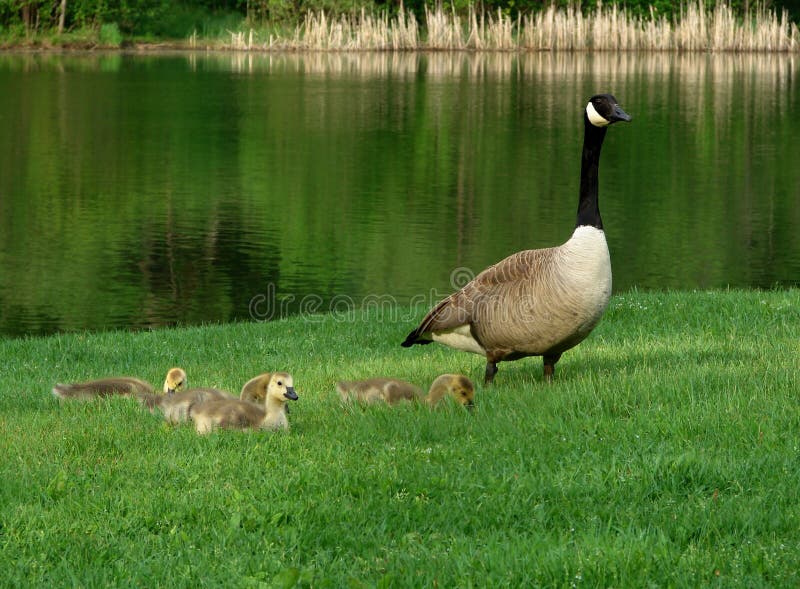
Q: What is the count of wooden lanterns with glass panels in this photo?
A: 0